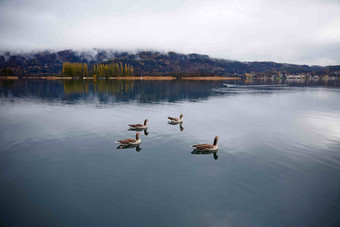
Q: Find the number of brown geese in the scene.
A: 4